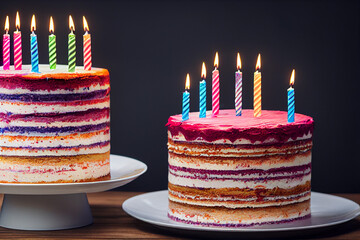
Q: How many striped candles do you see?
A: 12